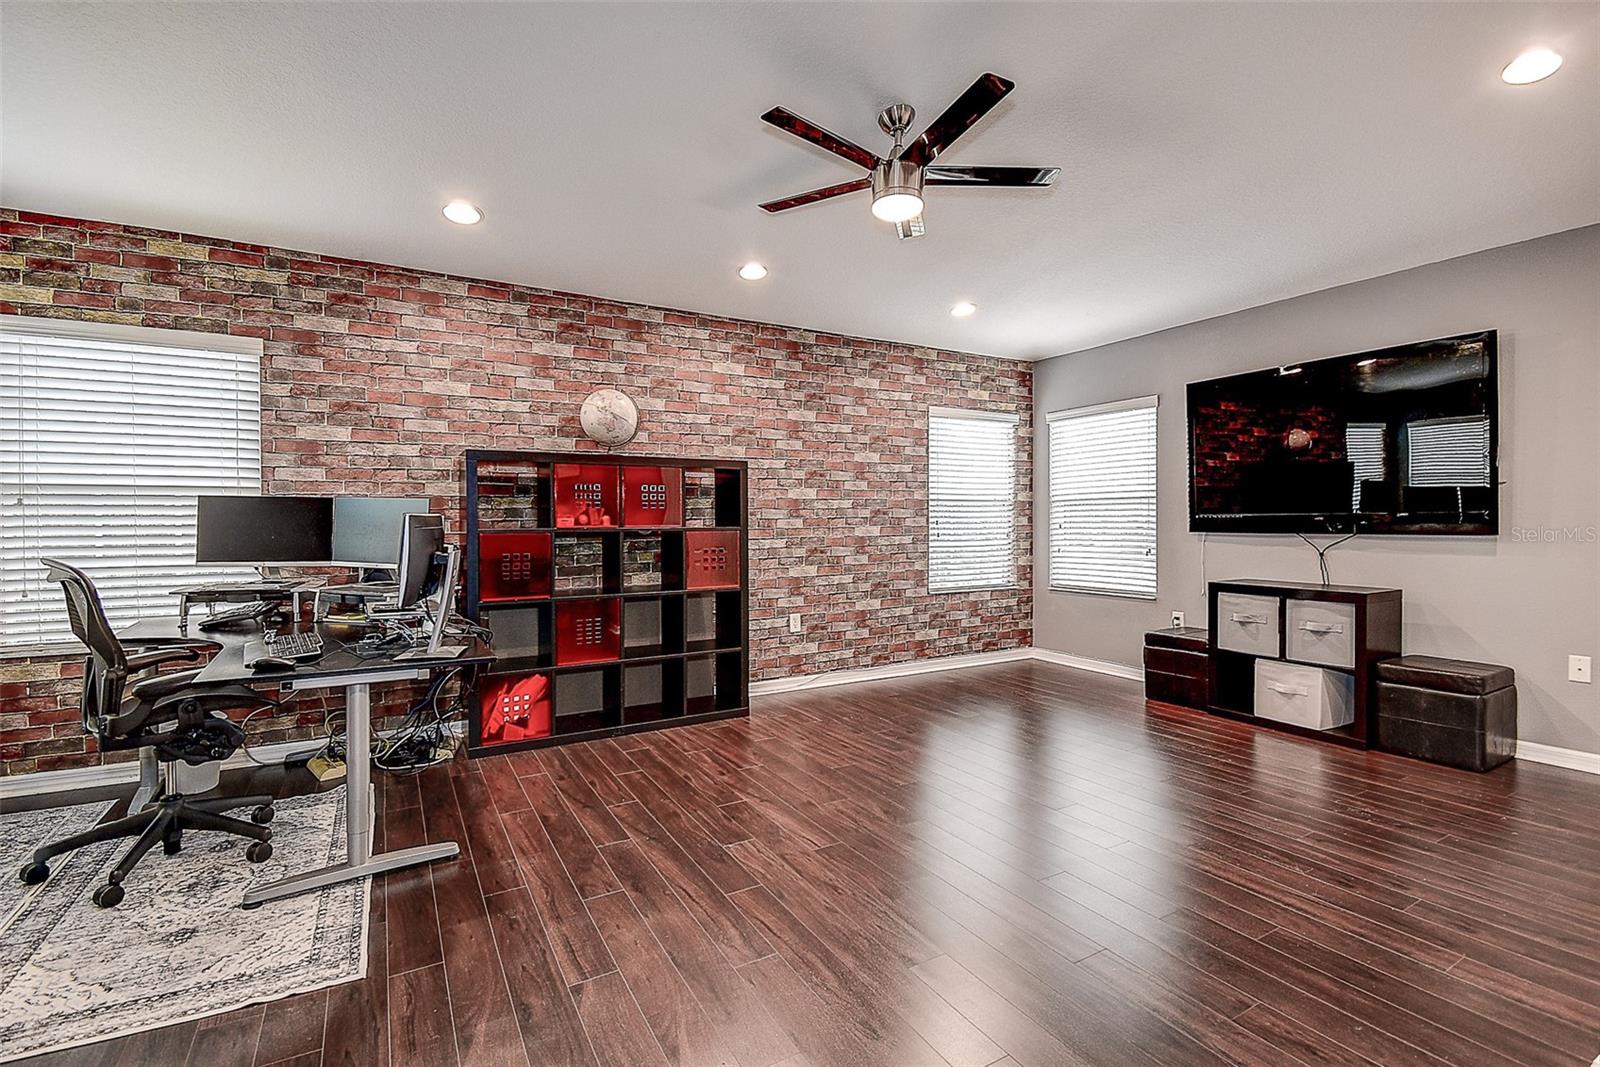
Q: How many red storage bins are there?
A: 6